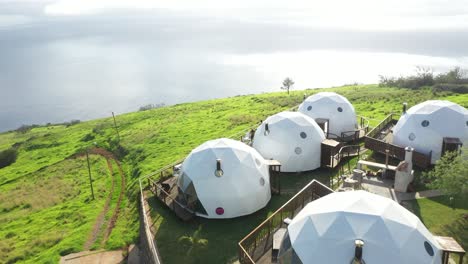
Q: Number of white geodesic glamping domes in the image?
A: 5